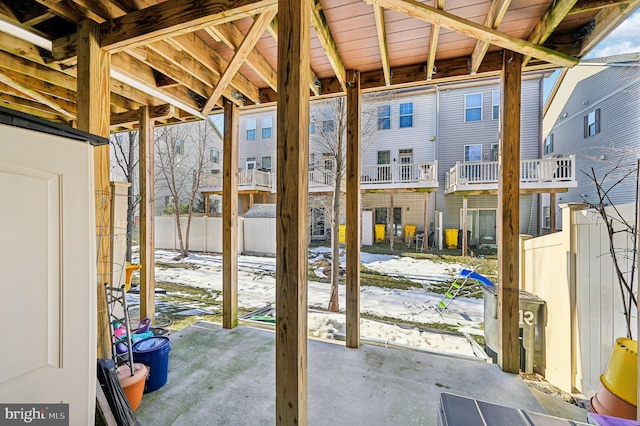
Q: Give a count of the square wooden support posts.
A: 6